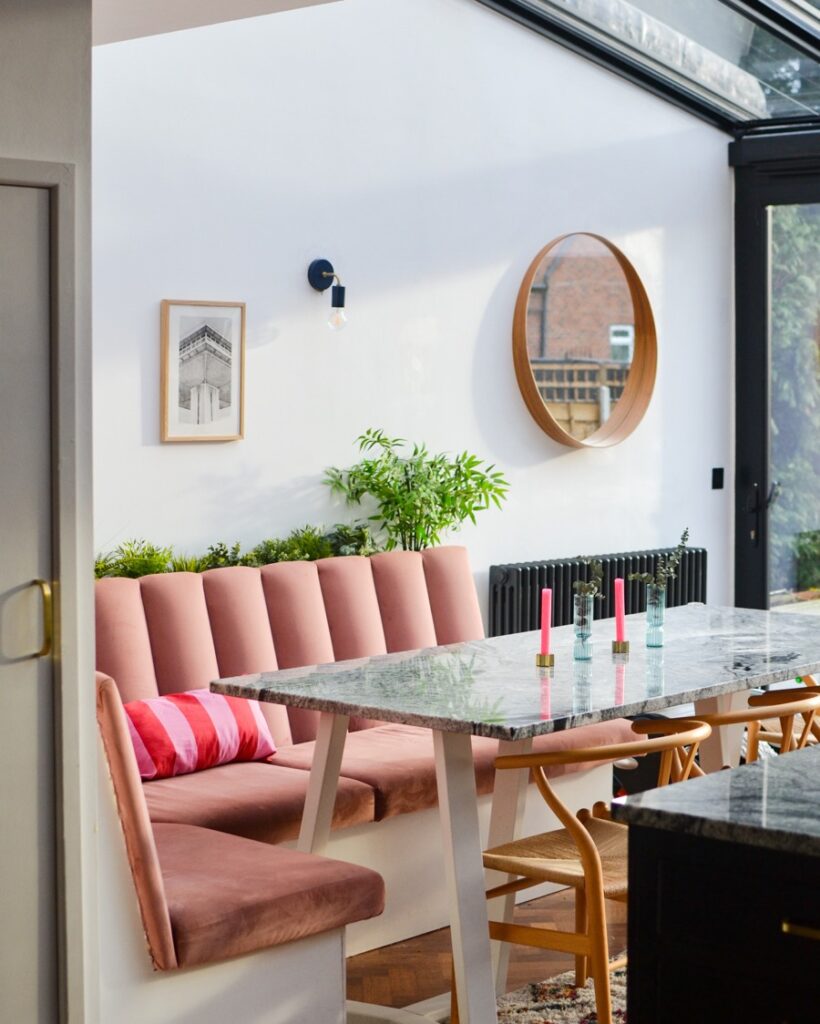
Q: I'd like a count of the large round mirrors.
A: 1